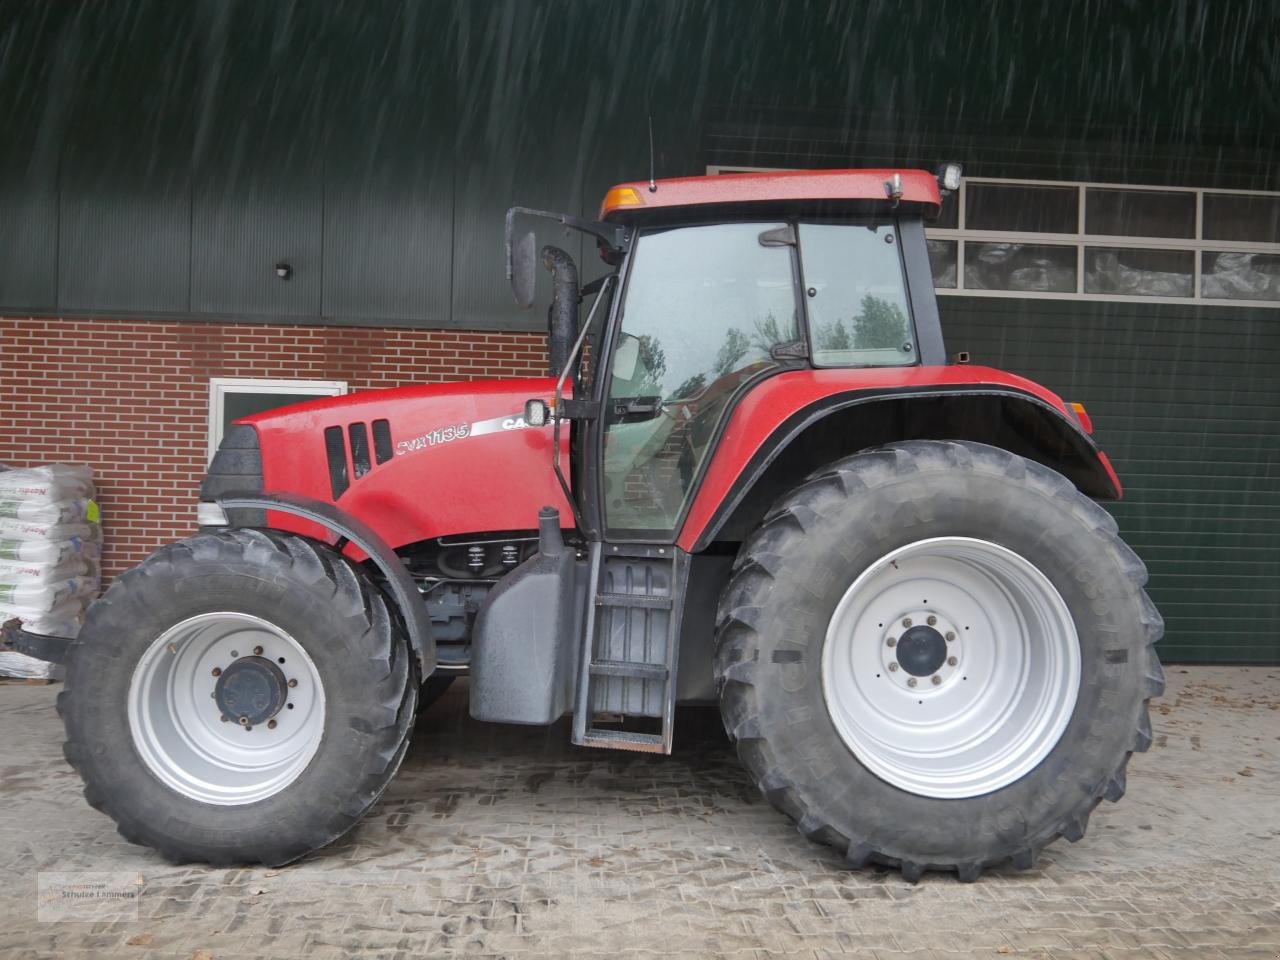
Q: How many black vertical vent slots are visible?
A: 3